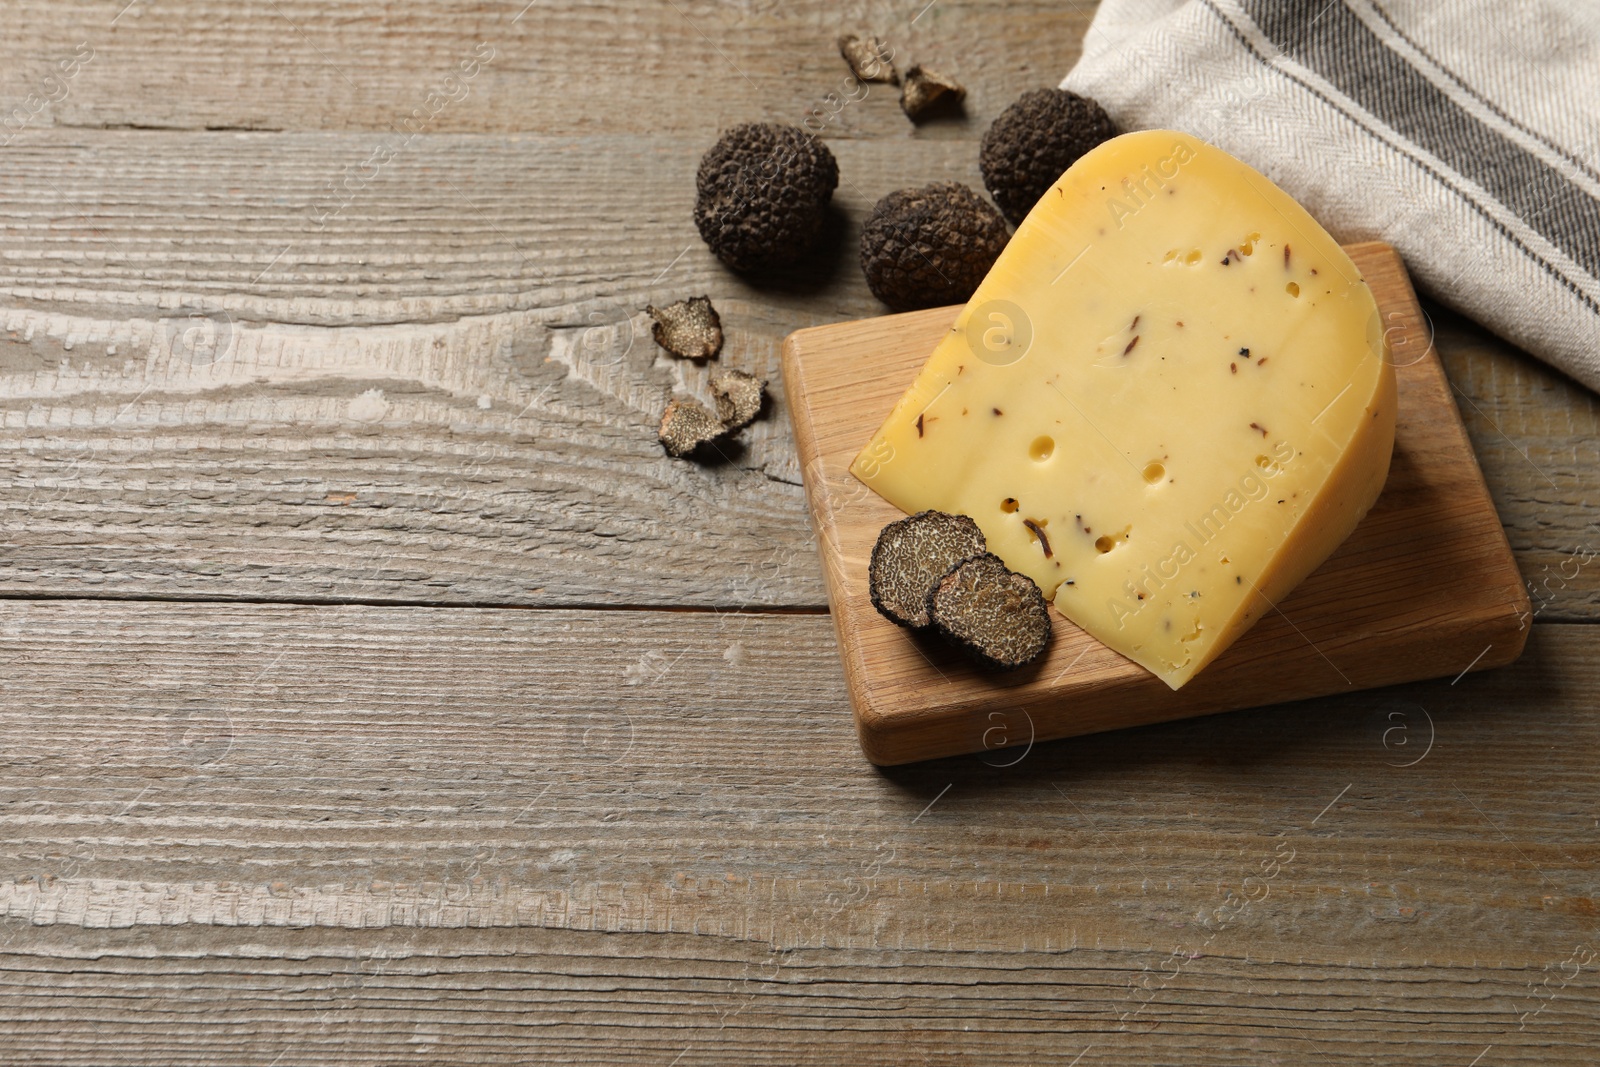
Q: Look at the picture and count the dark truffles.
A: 3